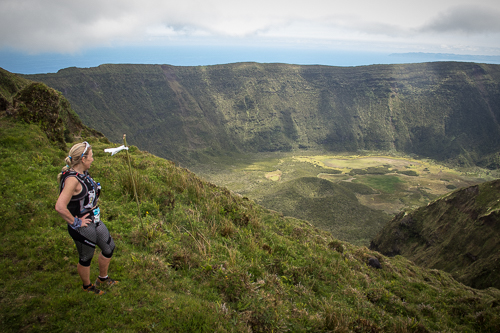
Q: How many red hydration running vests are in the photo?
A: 0